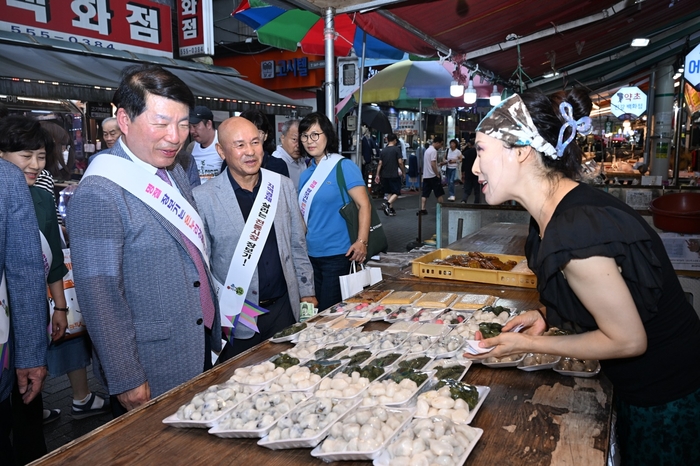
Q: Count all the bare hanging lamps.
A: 3